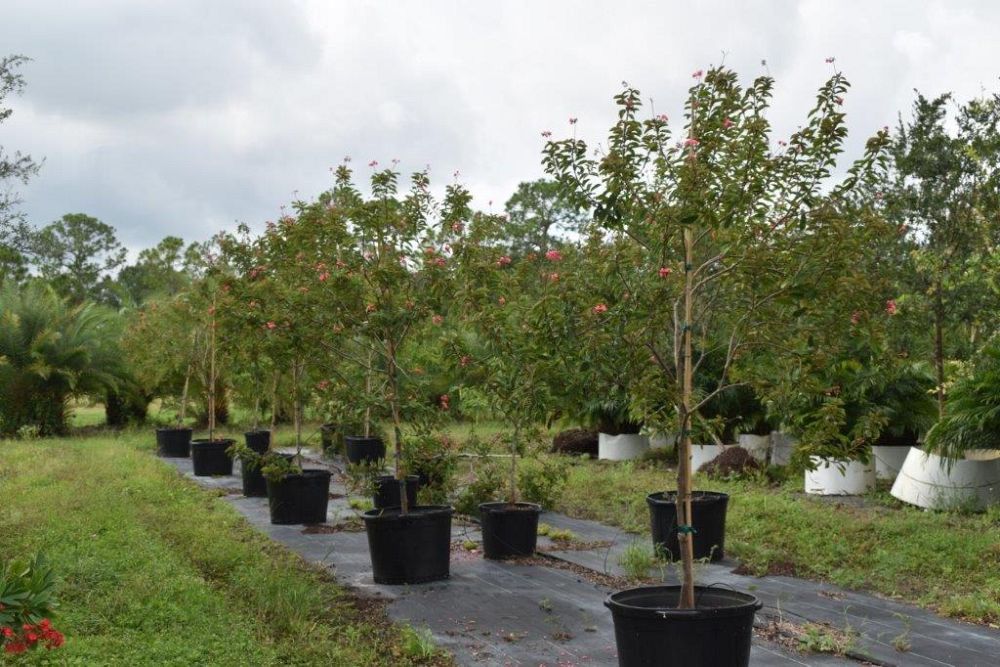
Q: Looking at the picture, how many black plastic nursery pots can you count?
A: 12